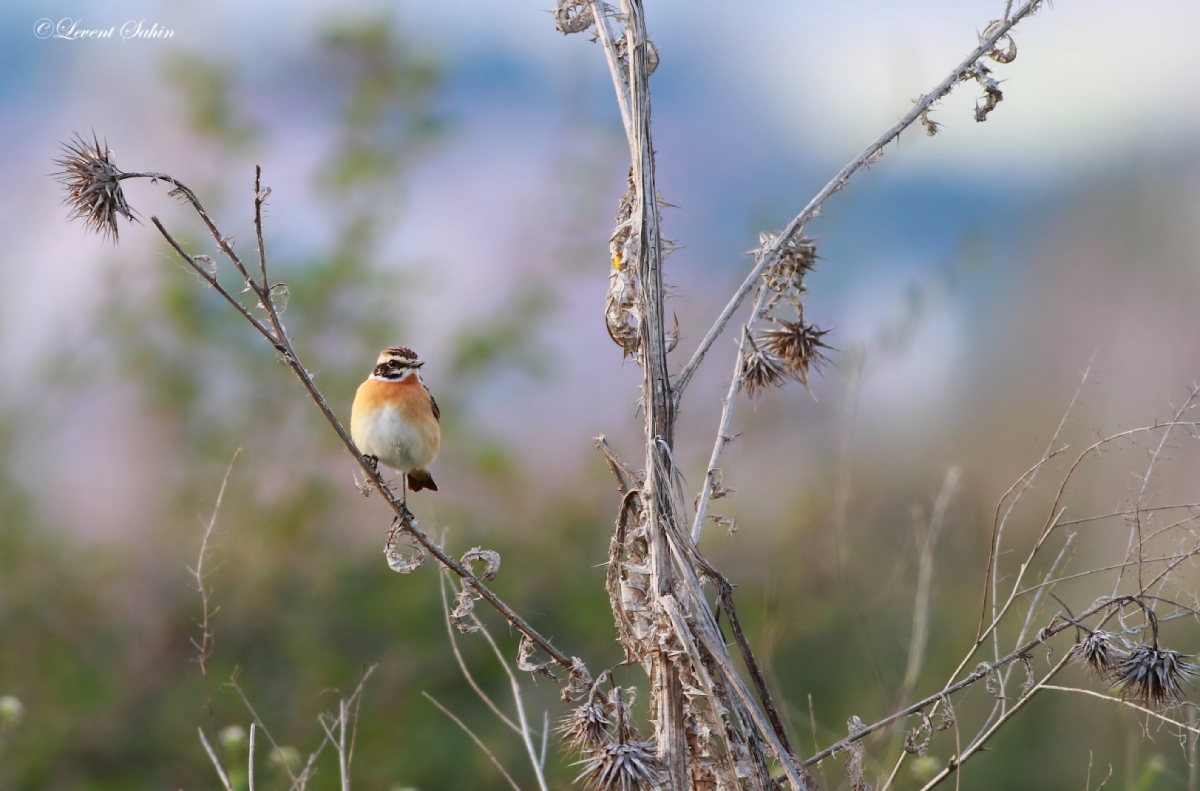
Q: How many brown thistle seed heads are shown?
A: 8